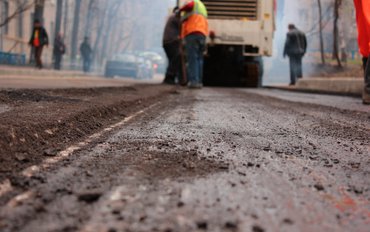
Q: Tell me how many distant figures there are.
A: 4